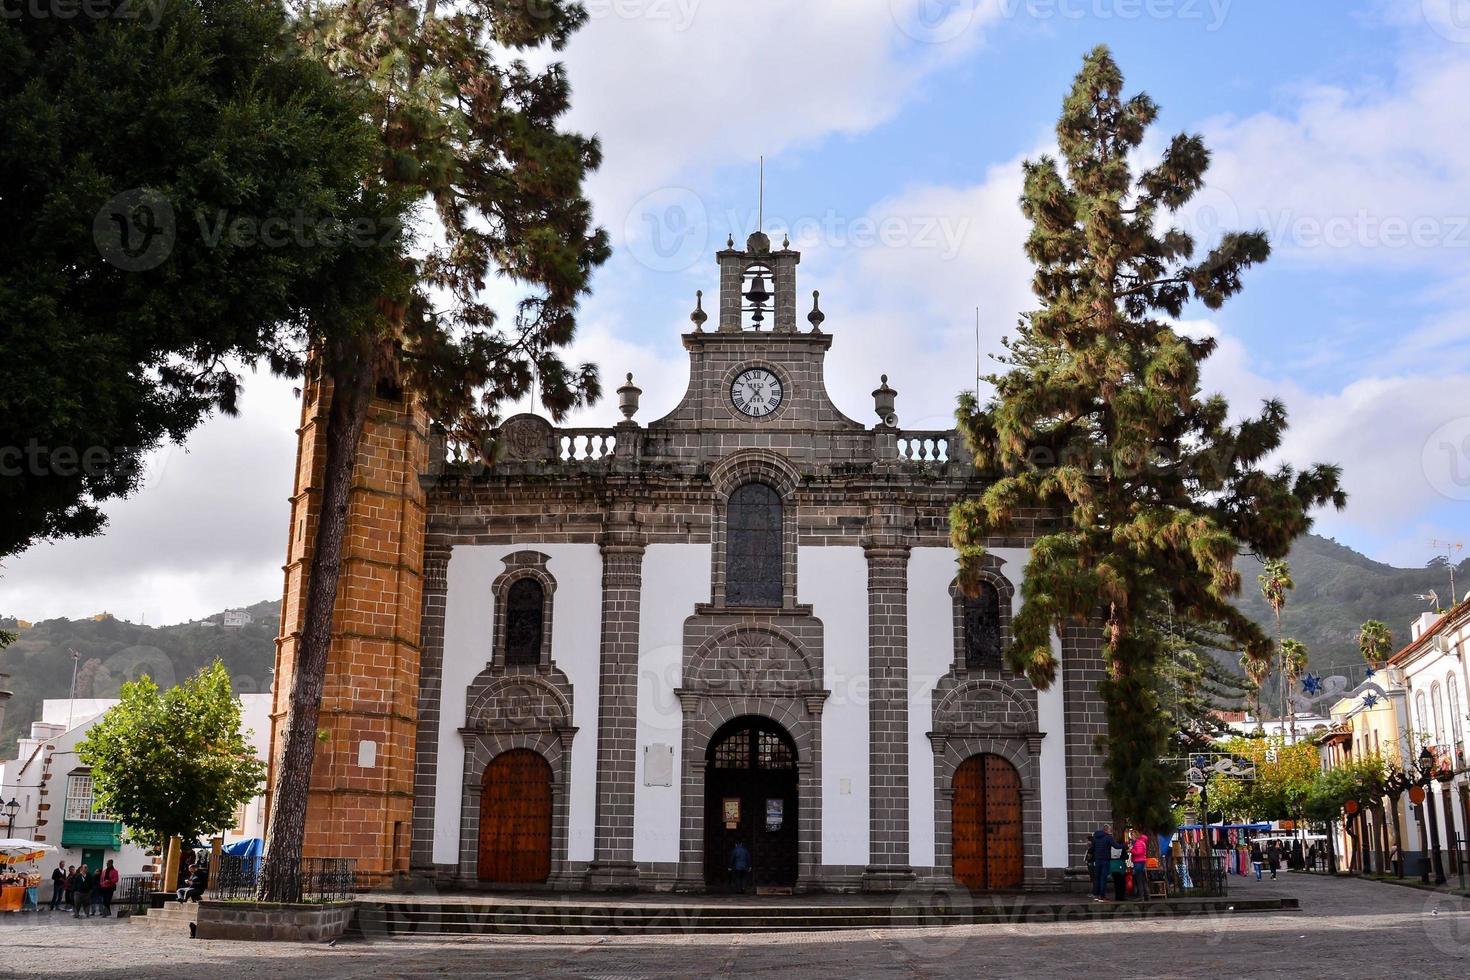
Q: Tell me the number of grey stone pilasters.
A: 4